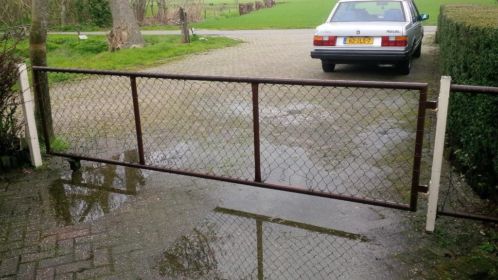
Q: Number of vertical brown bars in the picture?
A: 4